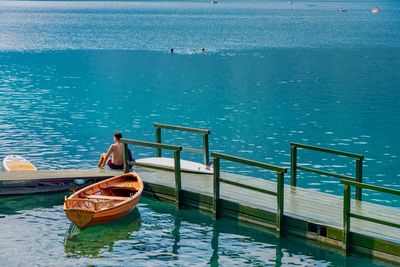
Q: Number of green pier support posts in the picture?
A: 9